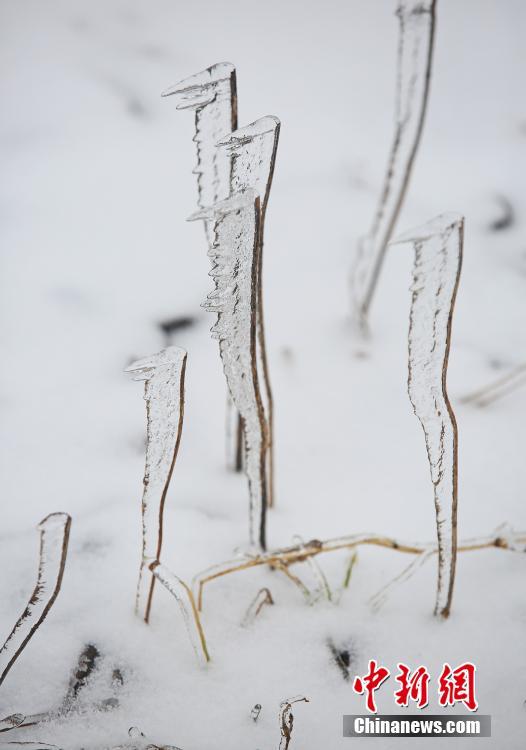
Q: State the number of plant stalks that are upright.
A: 7